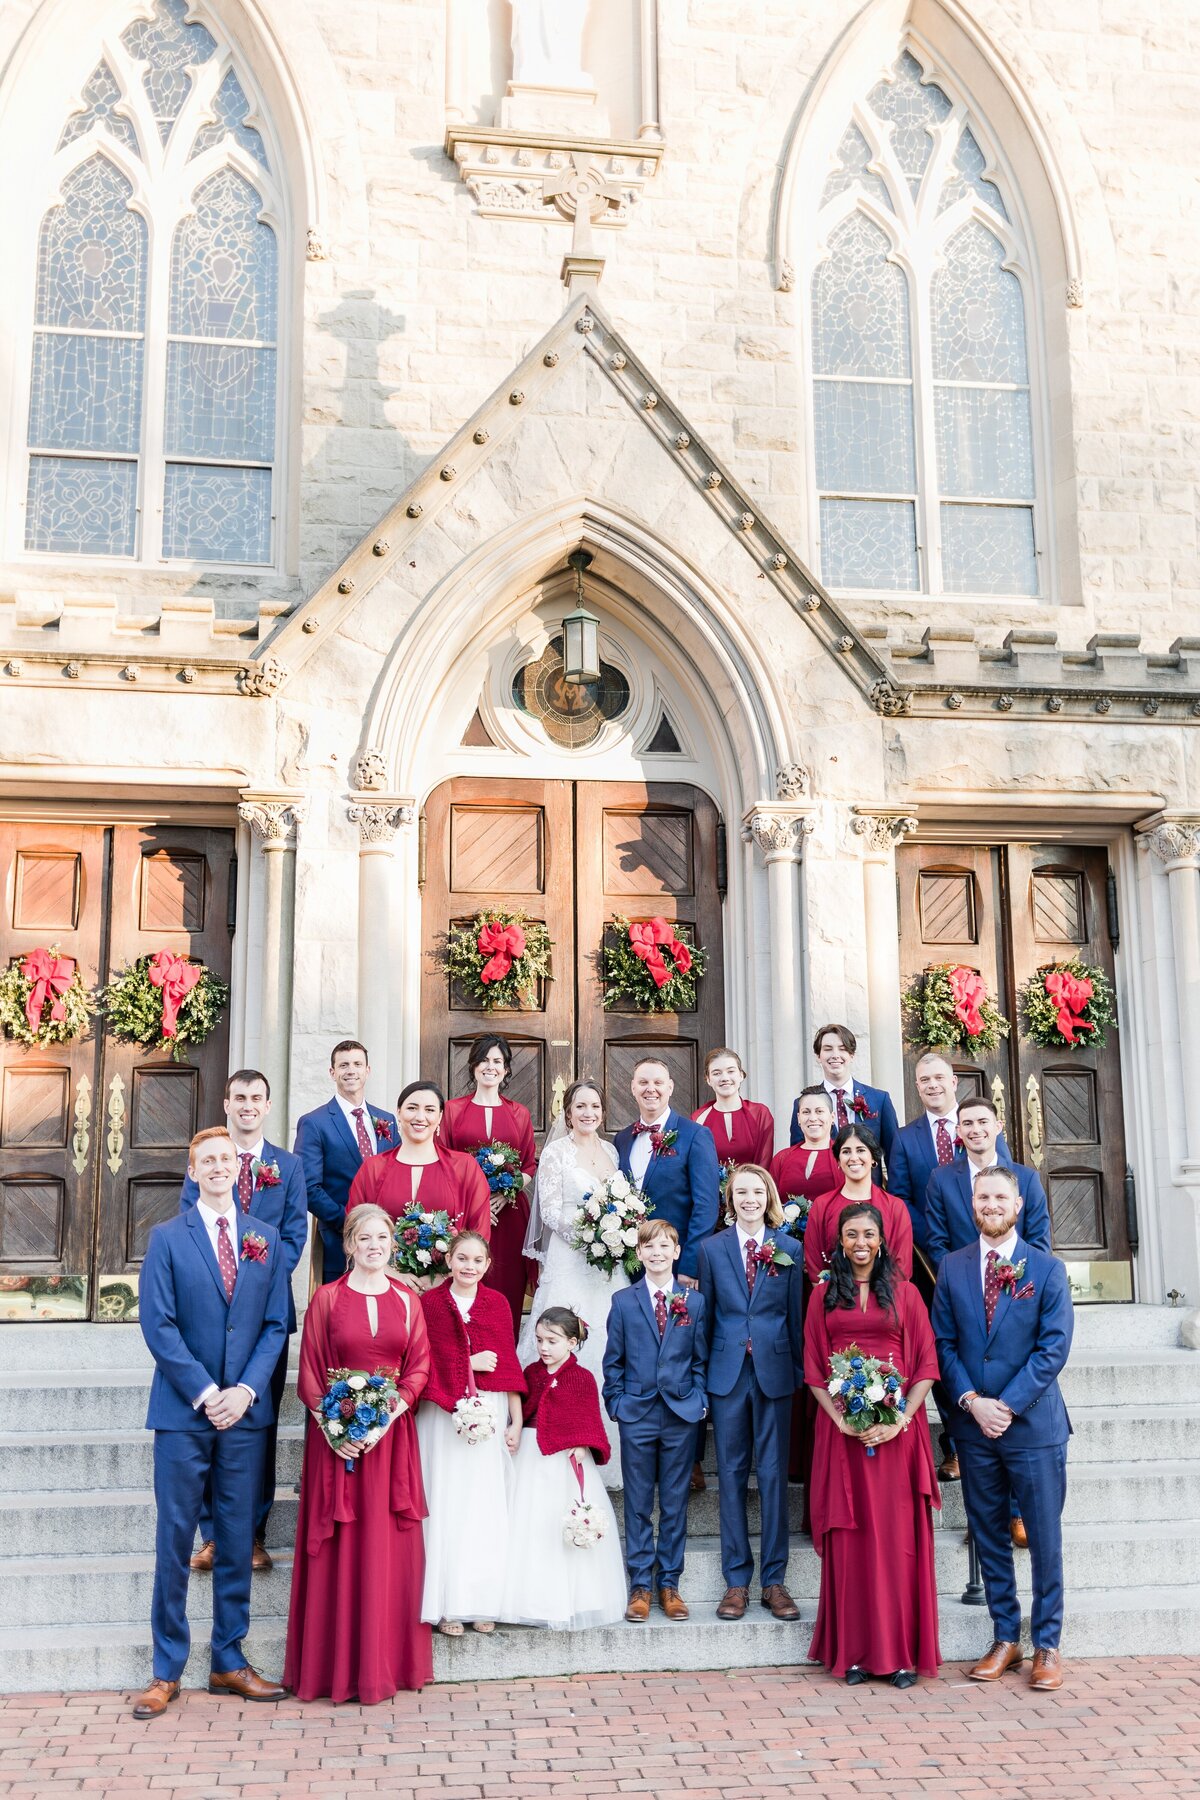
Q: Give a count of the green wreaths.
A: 6